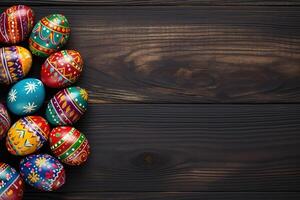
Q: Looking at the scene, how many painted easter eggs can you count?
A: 11